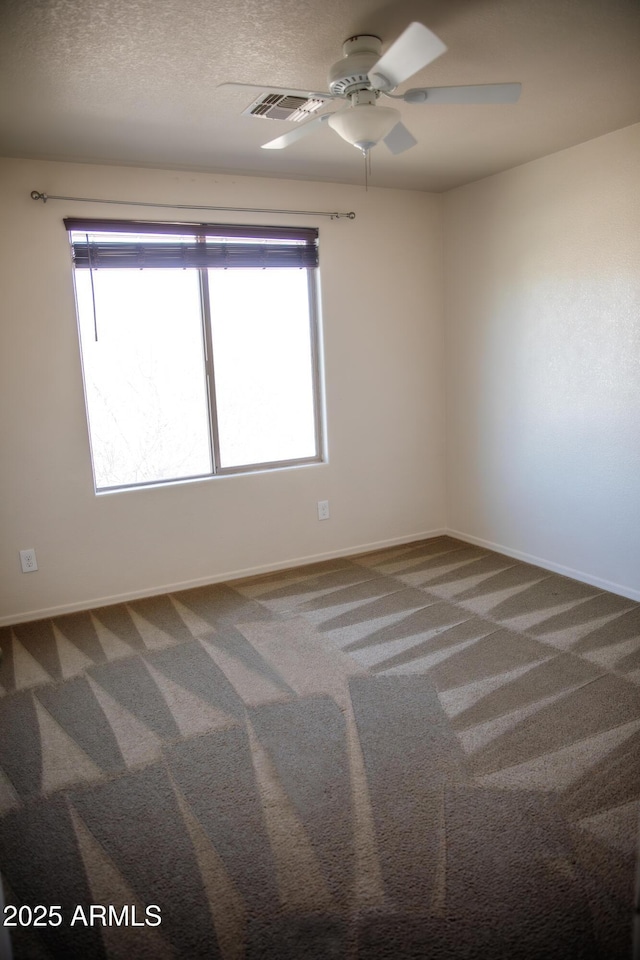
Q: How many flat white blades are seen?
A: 5